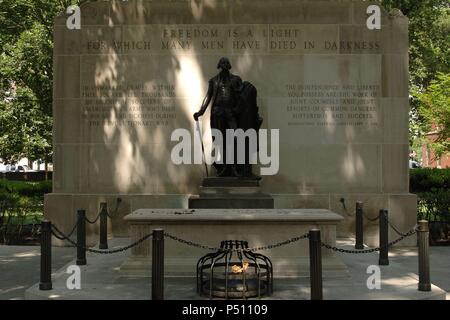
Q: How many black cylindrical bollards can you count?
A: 8